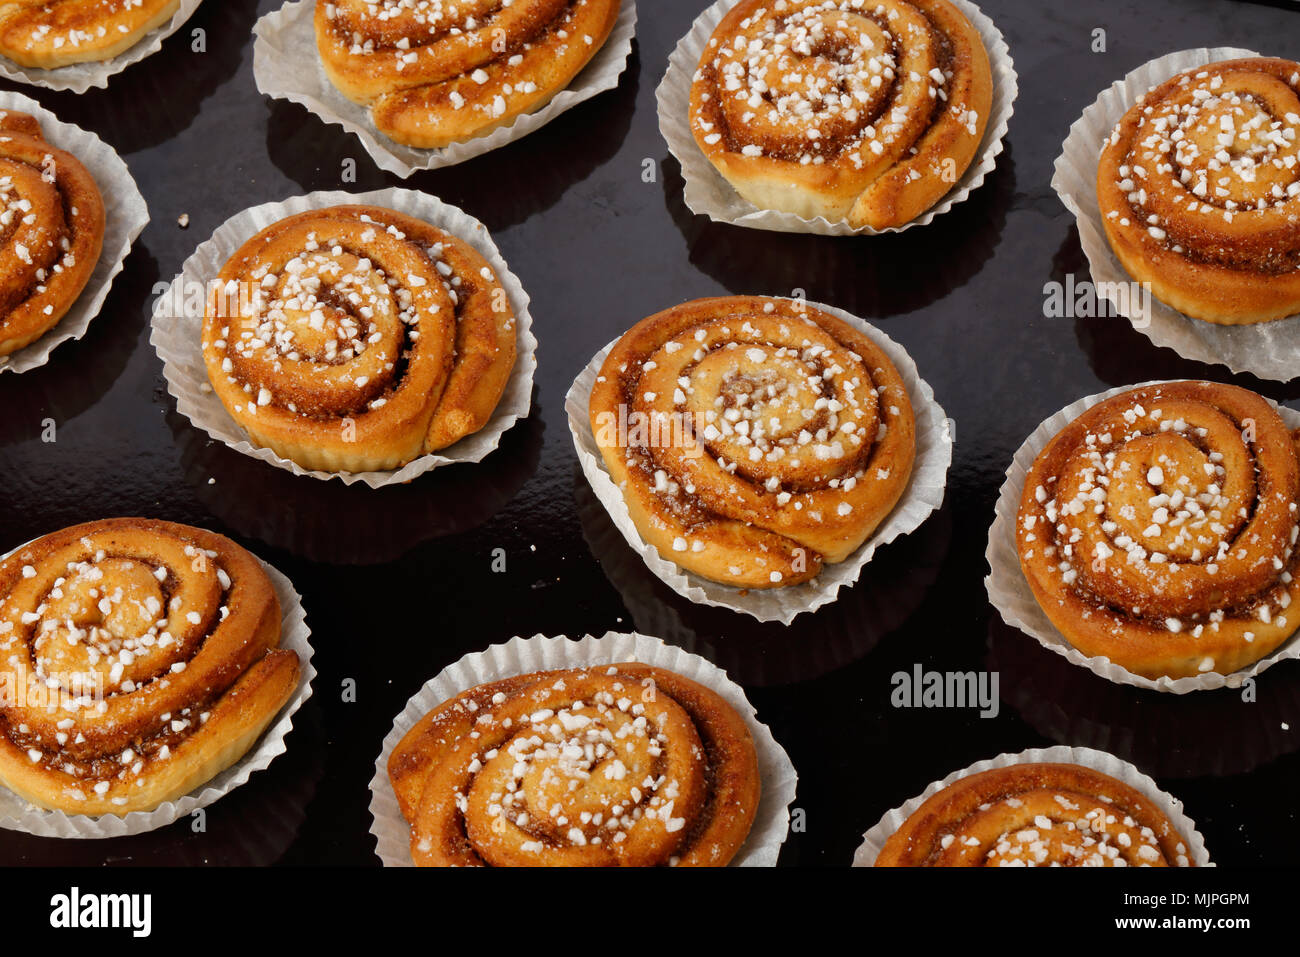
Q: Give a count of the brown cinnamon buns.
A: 11